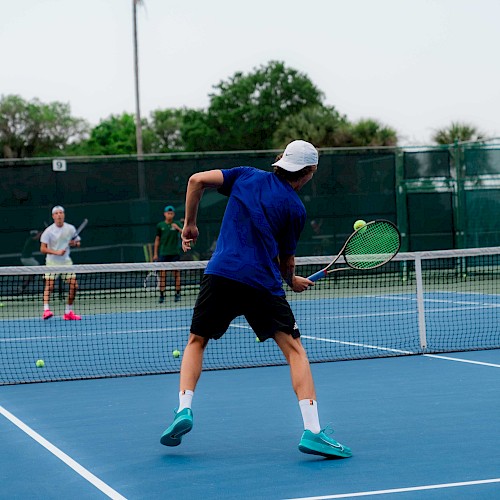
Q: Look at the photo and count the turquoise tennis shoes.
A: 2